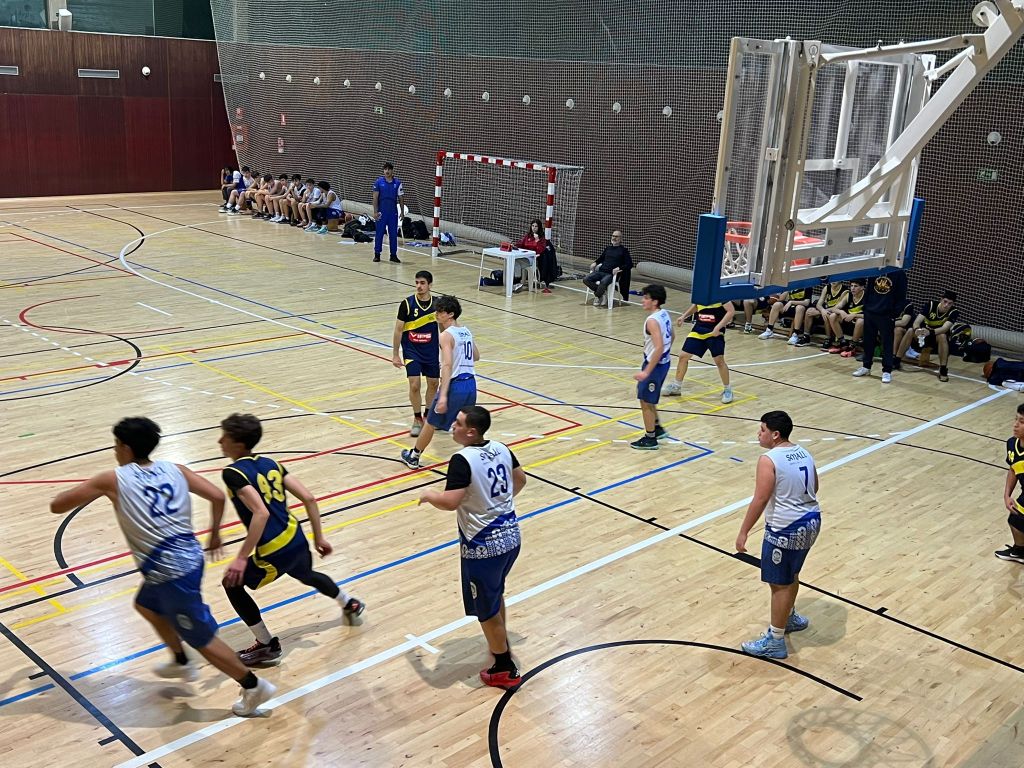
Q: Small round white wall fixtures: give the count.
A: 15